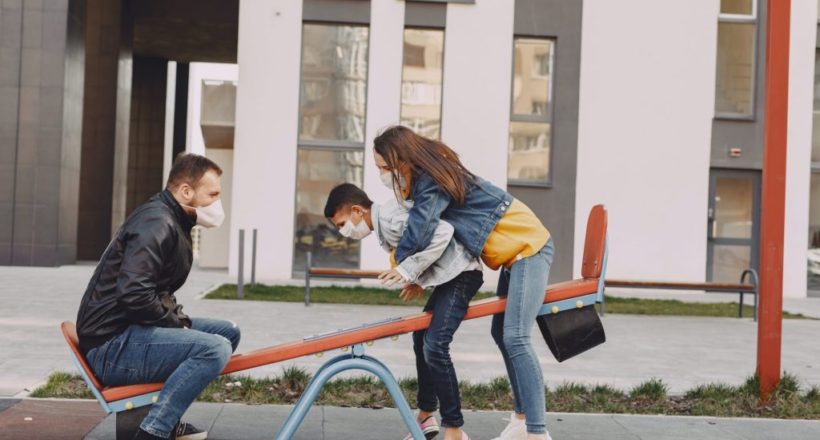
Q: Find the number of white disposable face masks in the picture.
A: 3